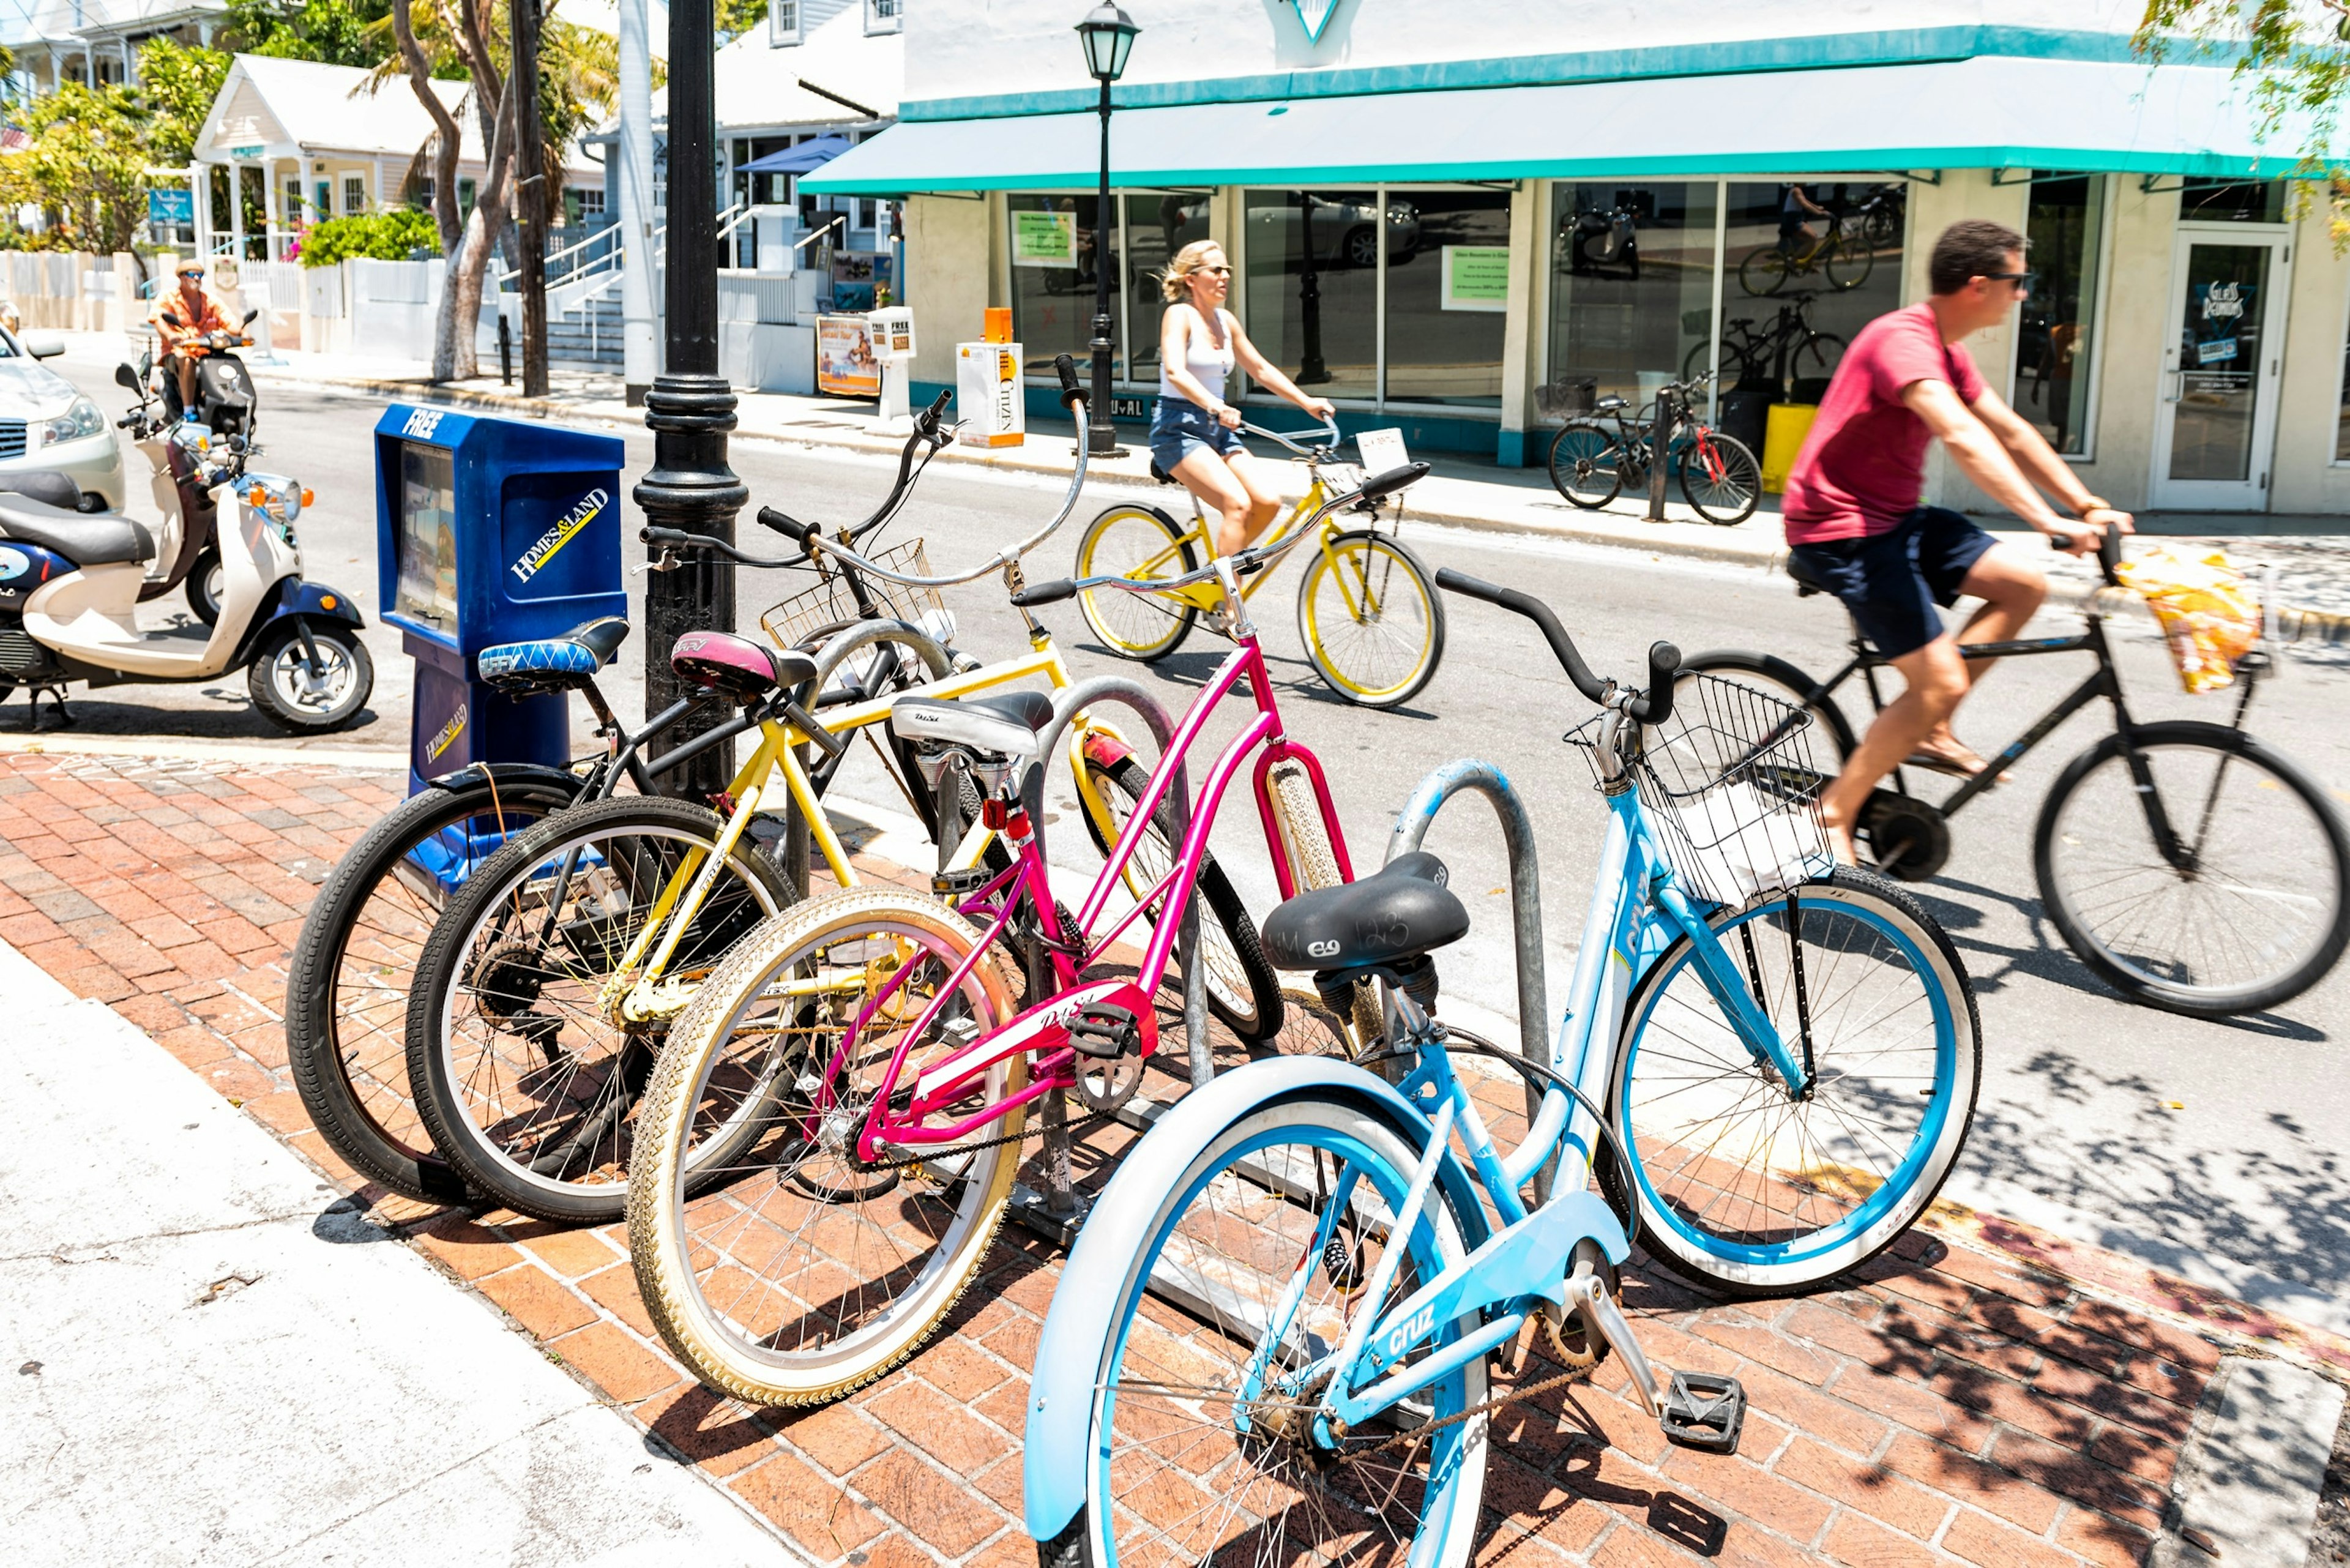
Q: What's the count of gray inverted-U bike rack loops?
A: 3